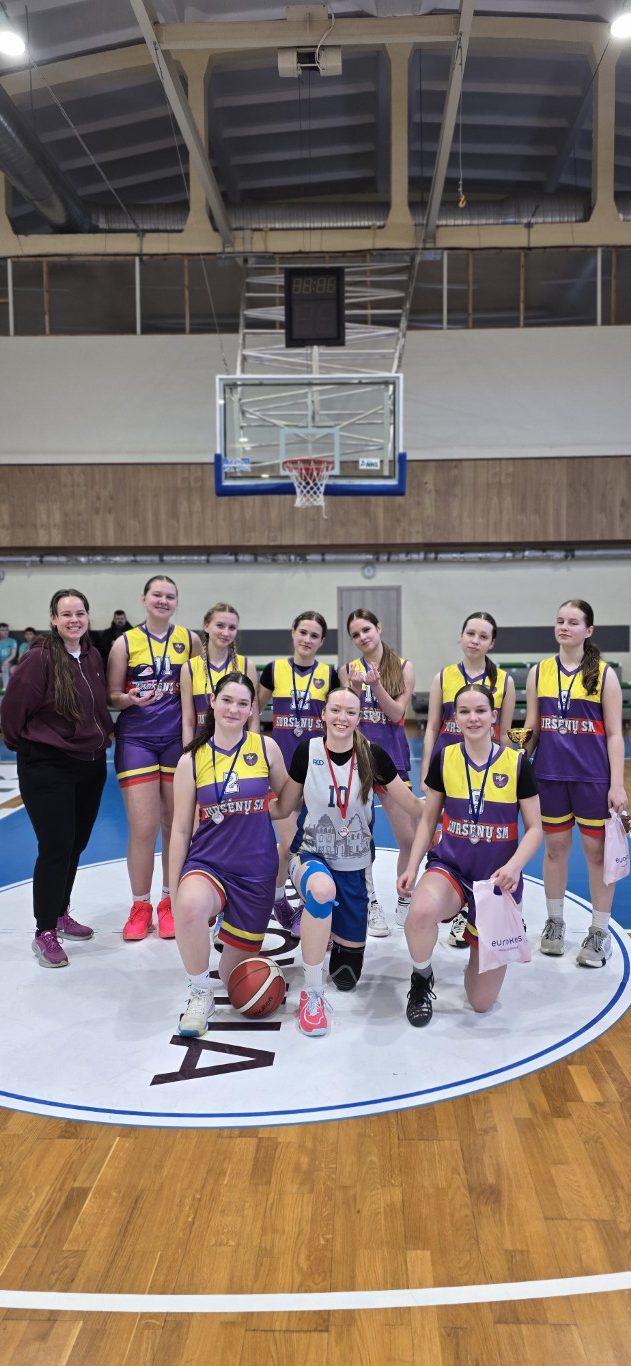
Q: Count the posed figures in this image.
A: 10